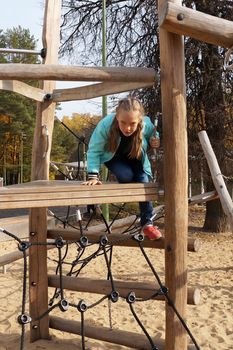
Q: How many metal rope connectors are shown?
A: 11